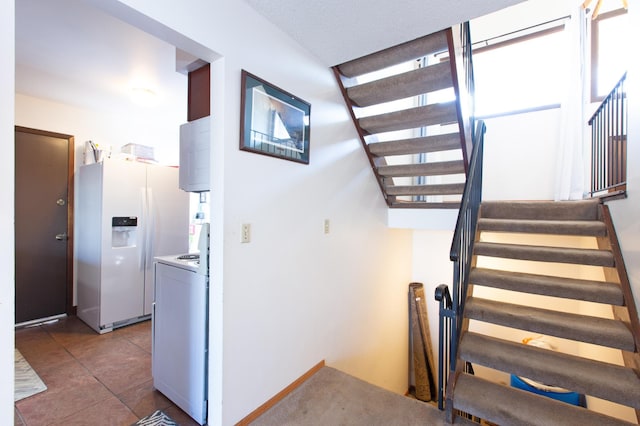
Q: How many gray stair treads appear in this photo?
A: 13